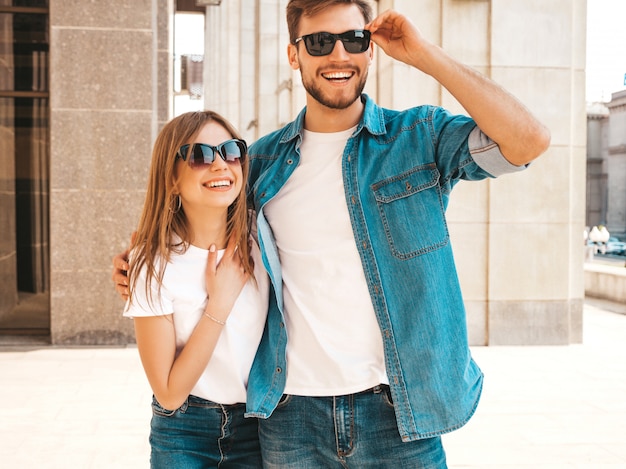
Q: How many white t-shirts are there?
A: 2